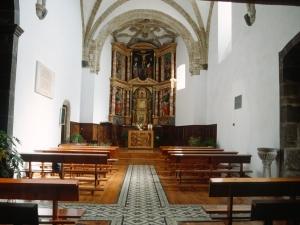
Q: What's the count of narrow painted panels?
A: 4